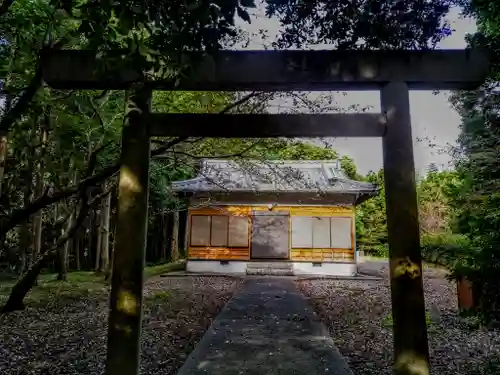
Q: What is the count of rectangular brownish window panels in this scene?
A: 6